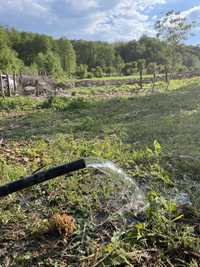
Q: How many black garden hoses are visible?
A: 1